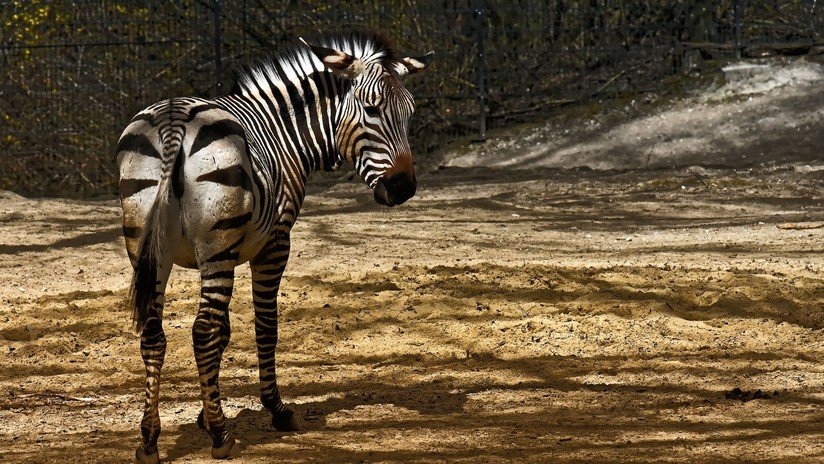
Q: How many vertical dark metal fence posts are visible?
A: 3